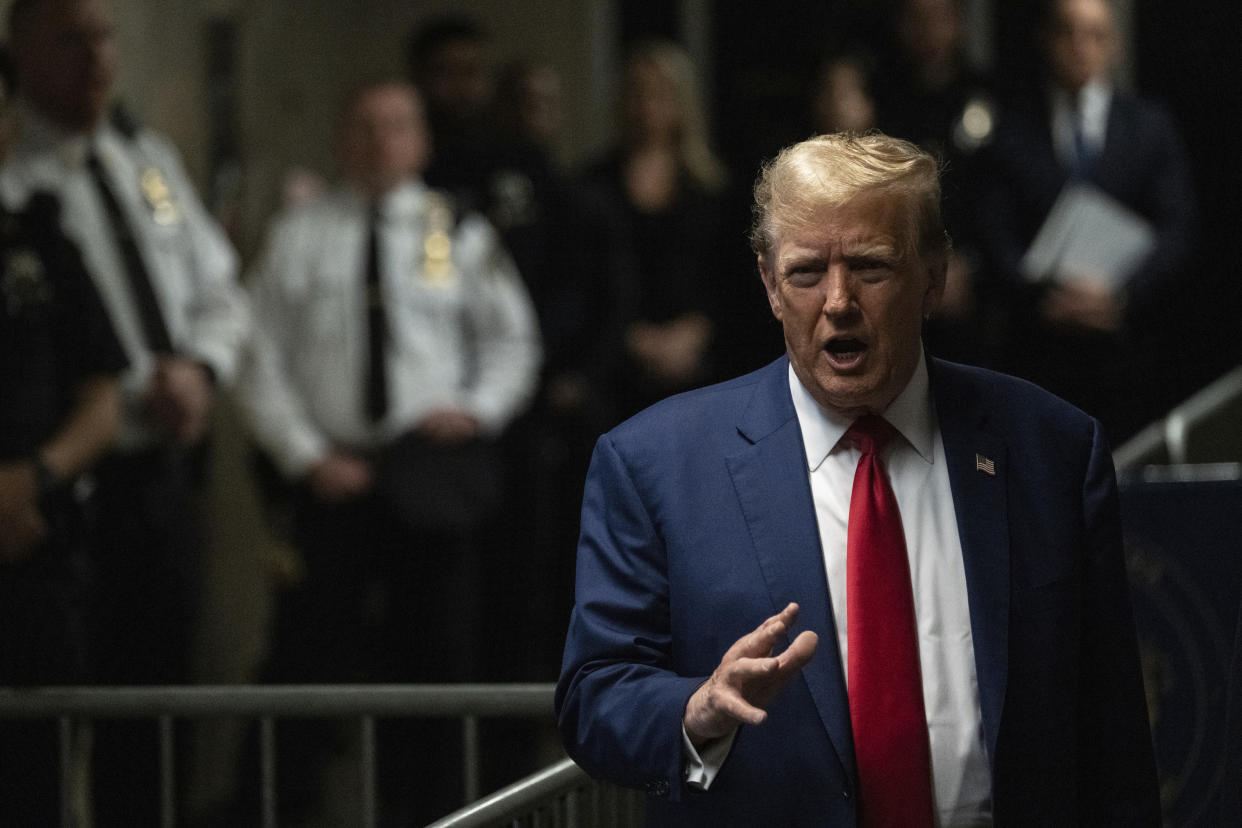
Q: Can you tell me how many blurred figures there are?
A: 9